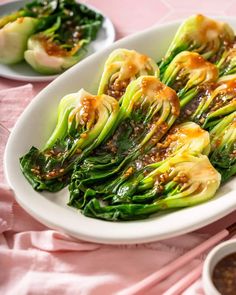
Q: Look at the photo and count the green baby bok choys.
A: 12